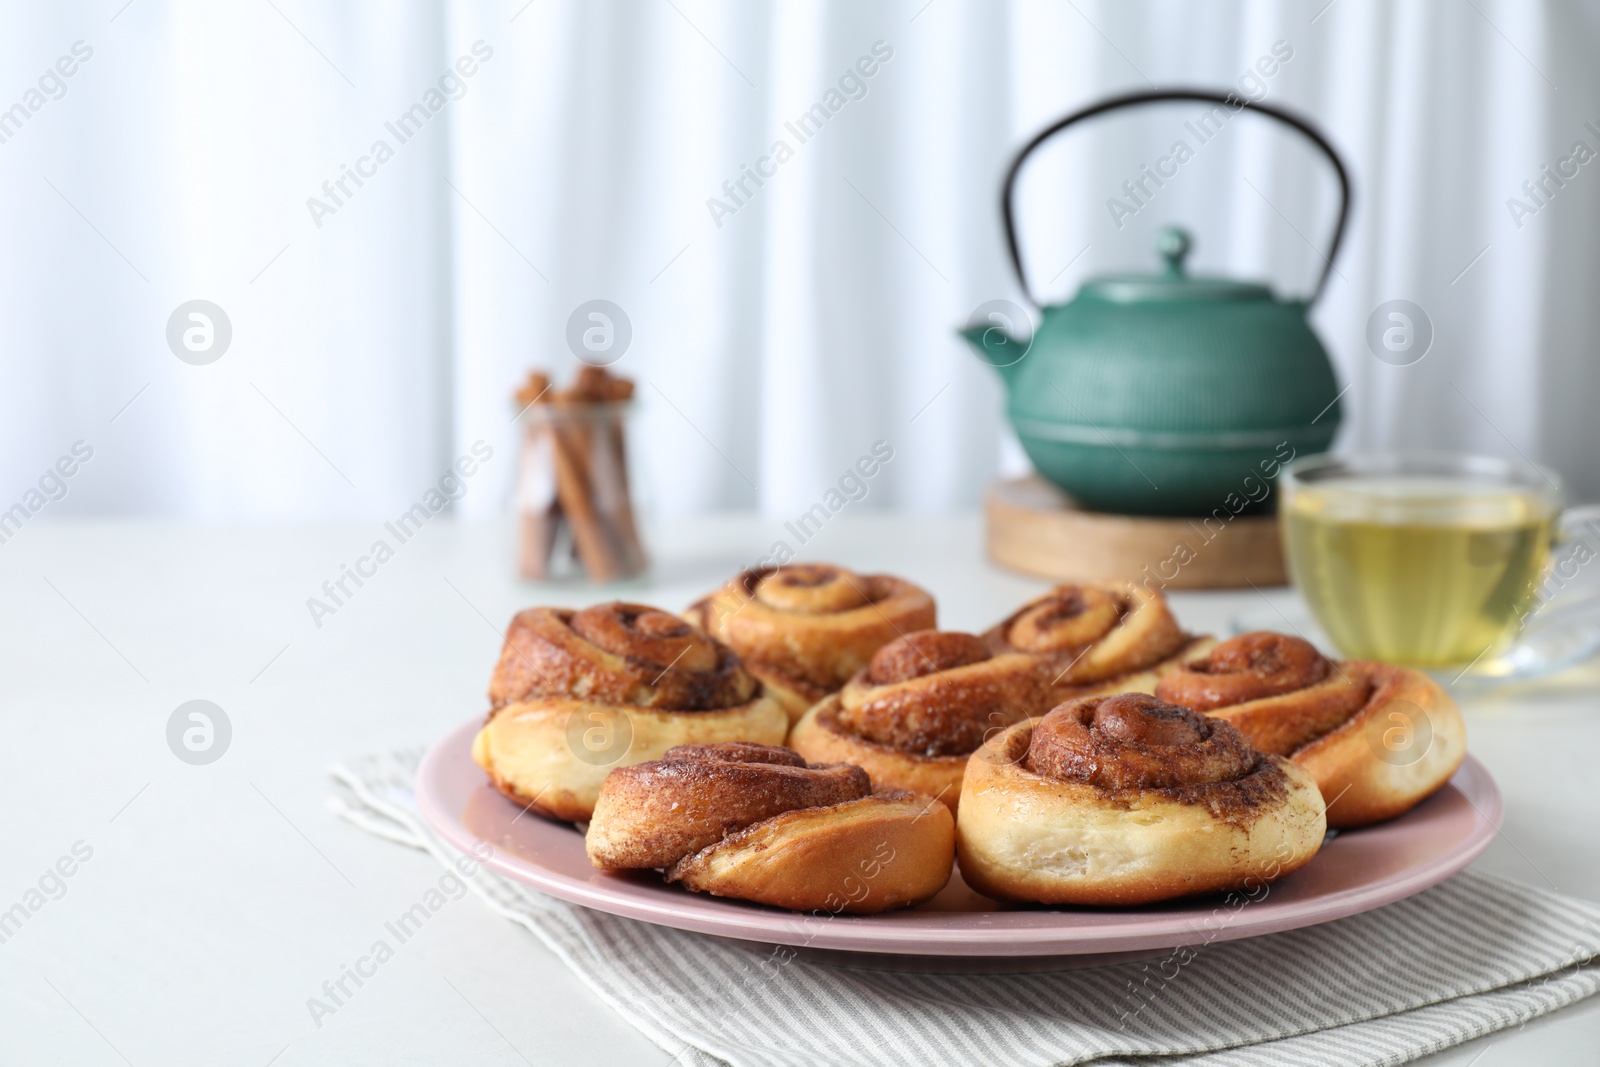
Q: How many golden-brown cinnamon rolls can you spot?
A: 7